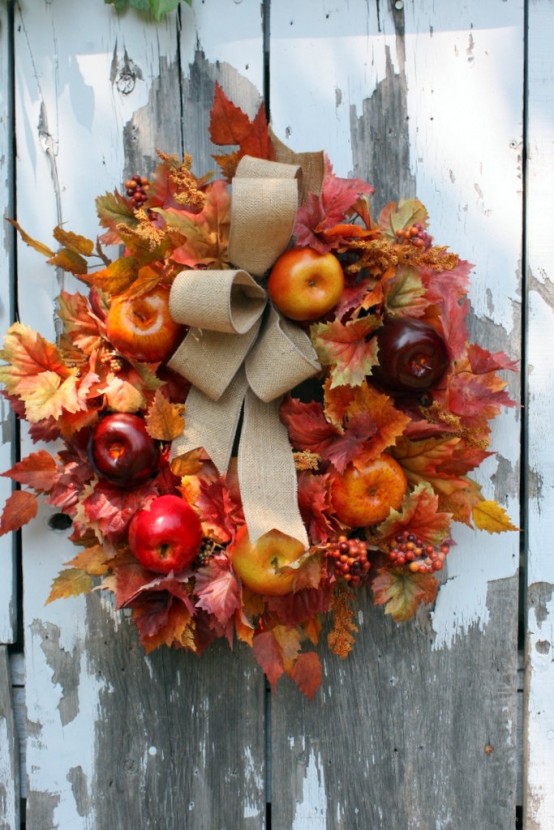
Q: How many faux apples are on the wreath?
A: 7